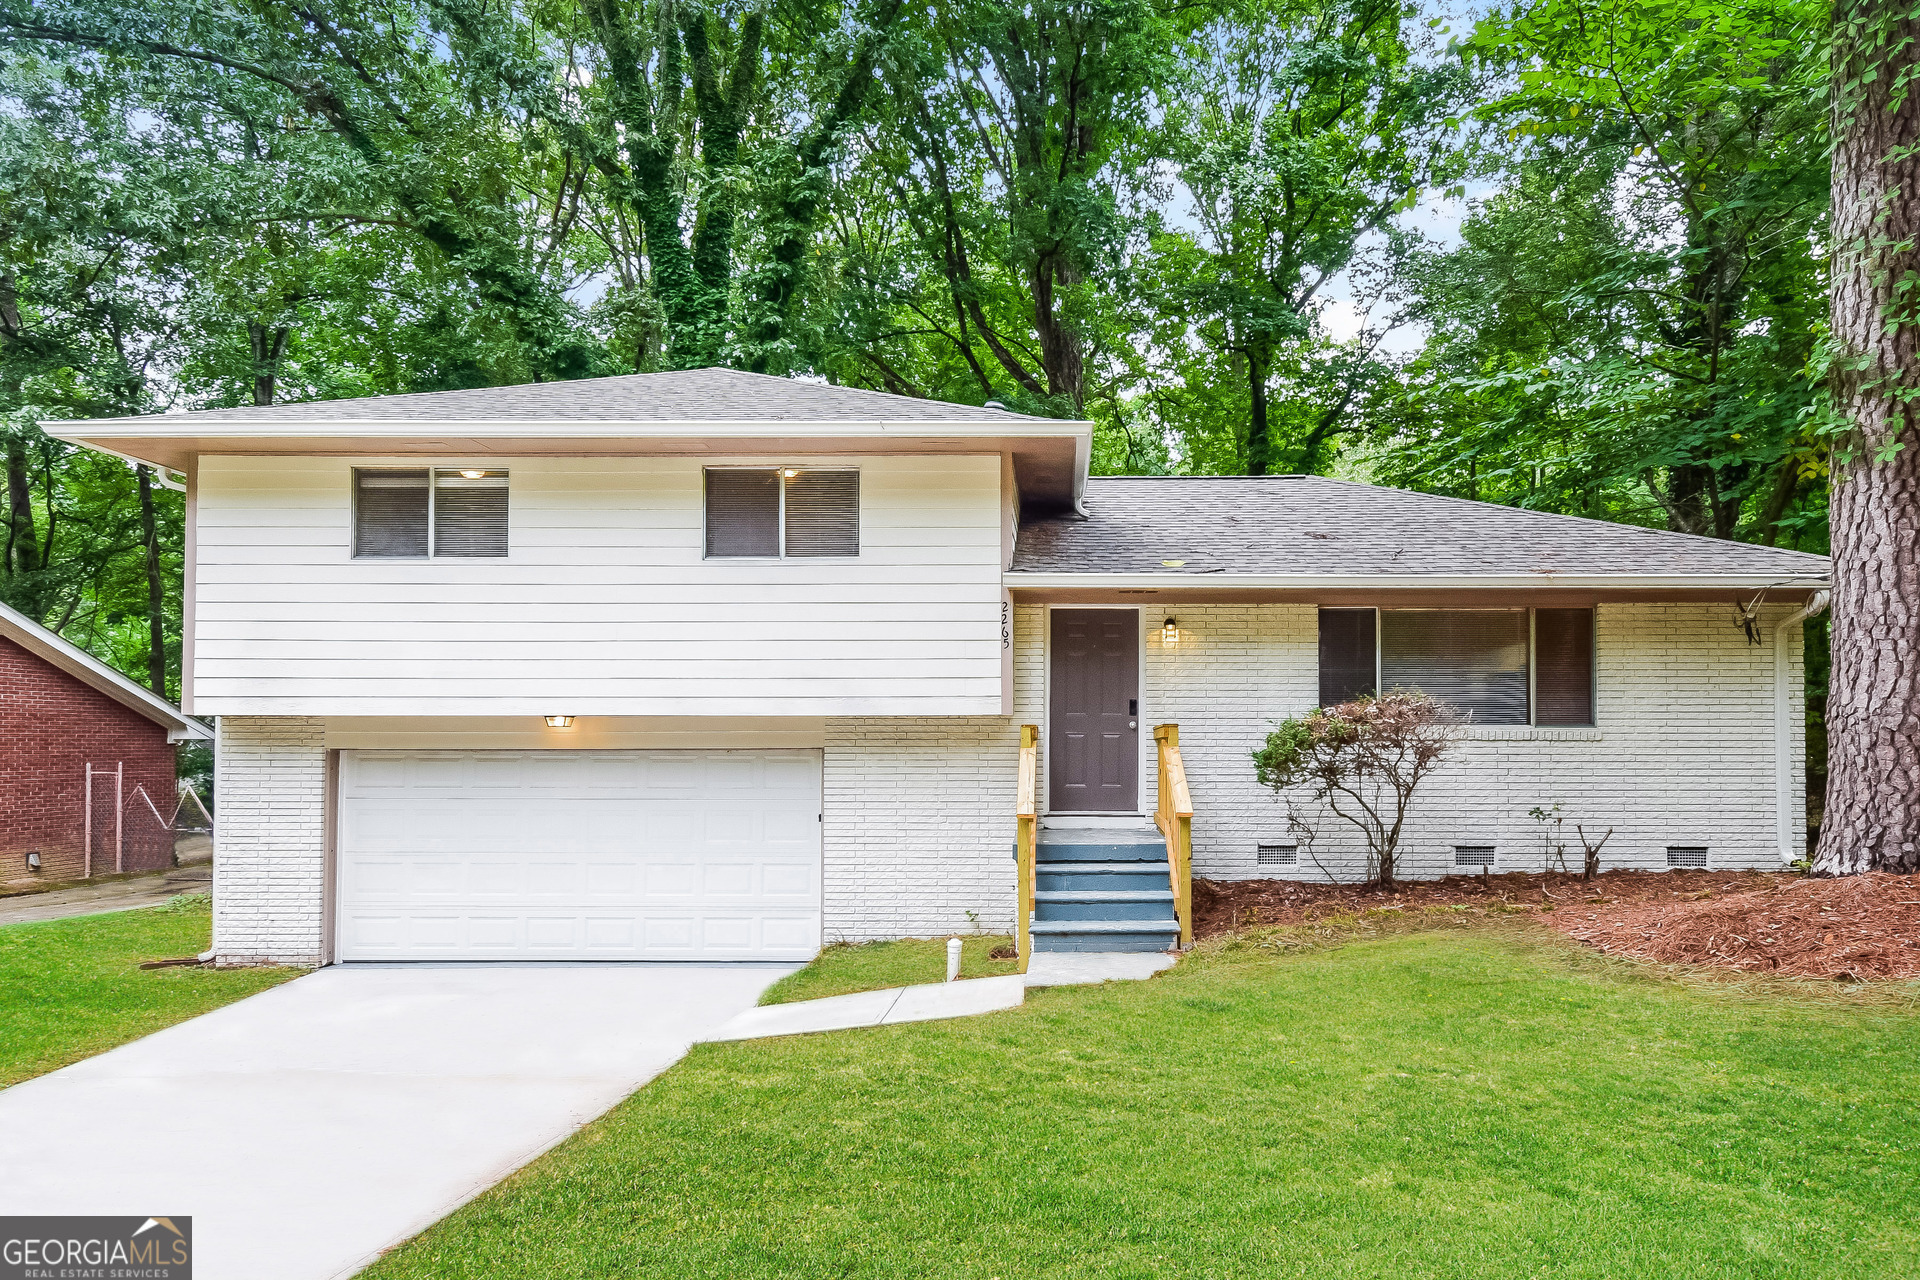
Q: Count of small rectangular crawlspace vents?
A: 3